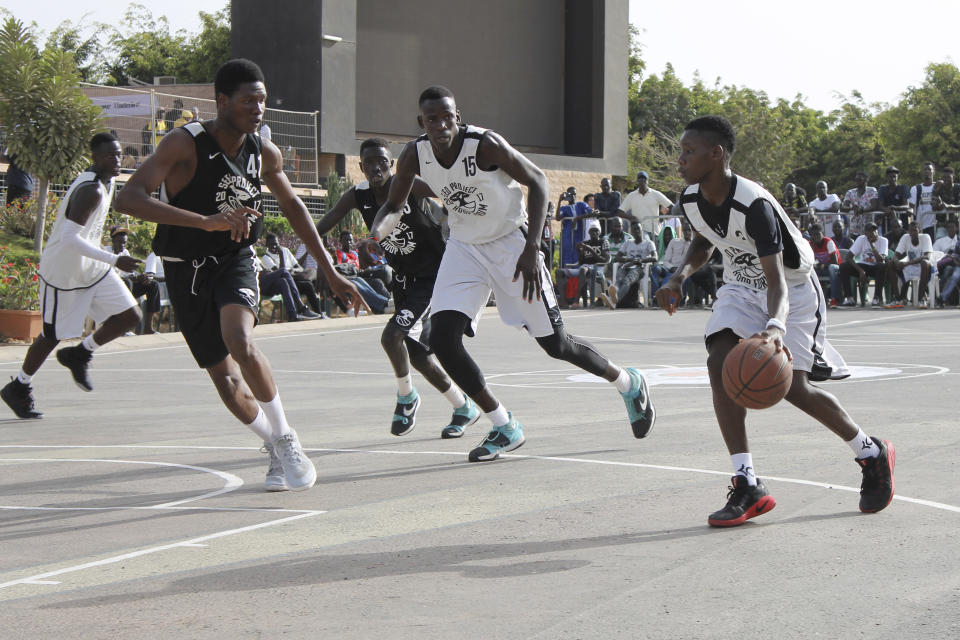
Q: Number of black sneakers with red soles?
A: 2